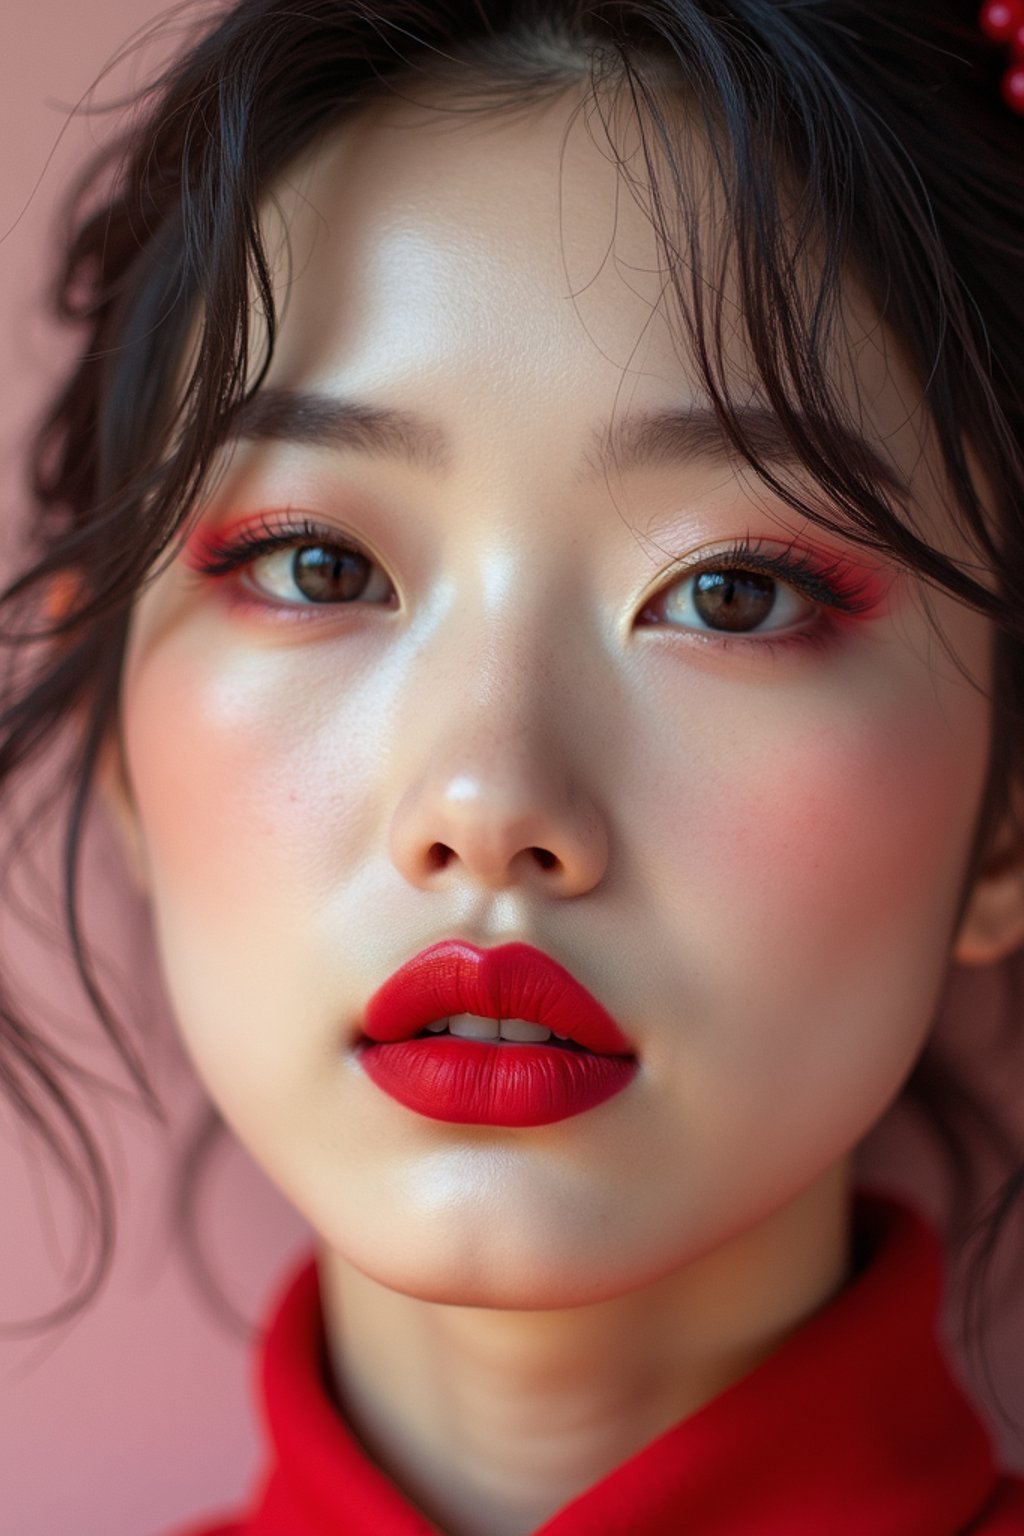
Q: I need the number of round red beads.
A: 3